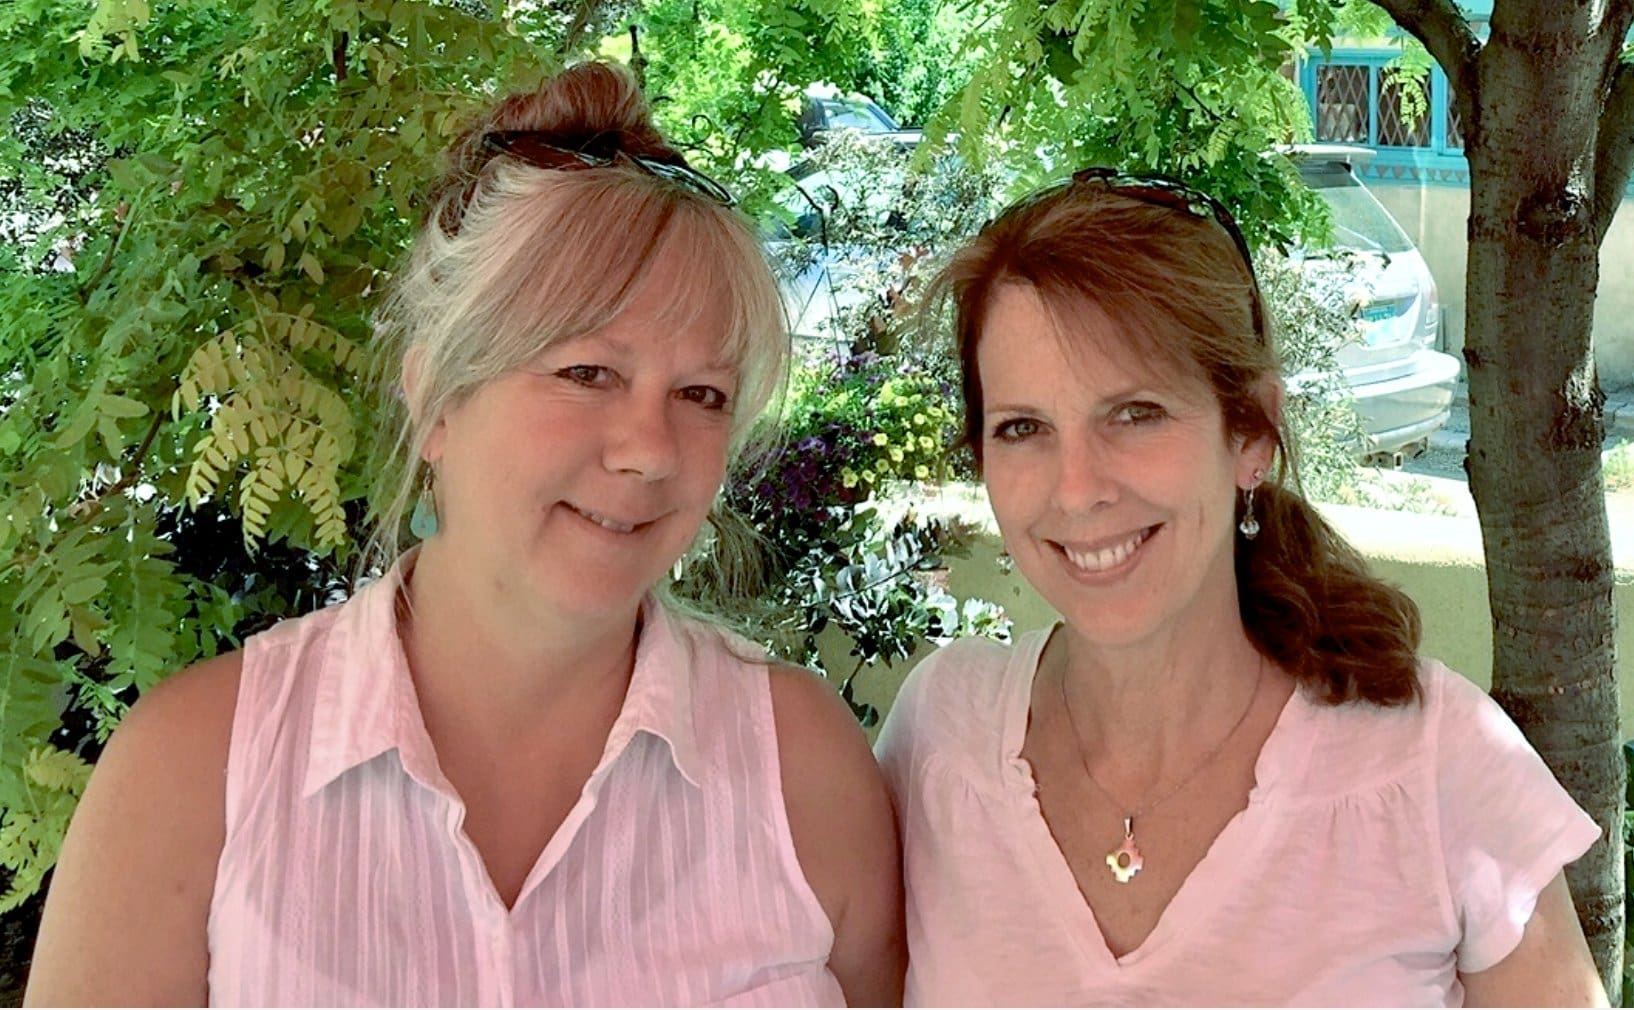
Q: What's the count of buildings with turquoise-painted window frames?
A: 1